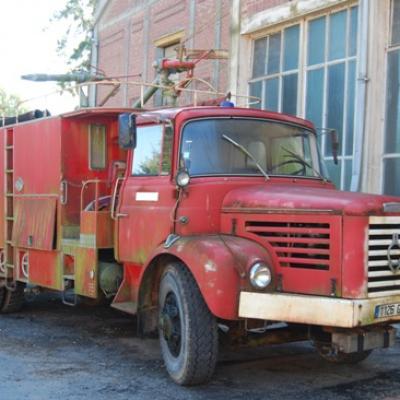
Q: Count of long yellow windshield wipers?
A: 0